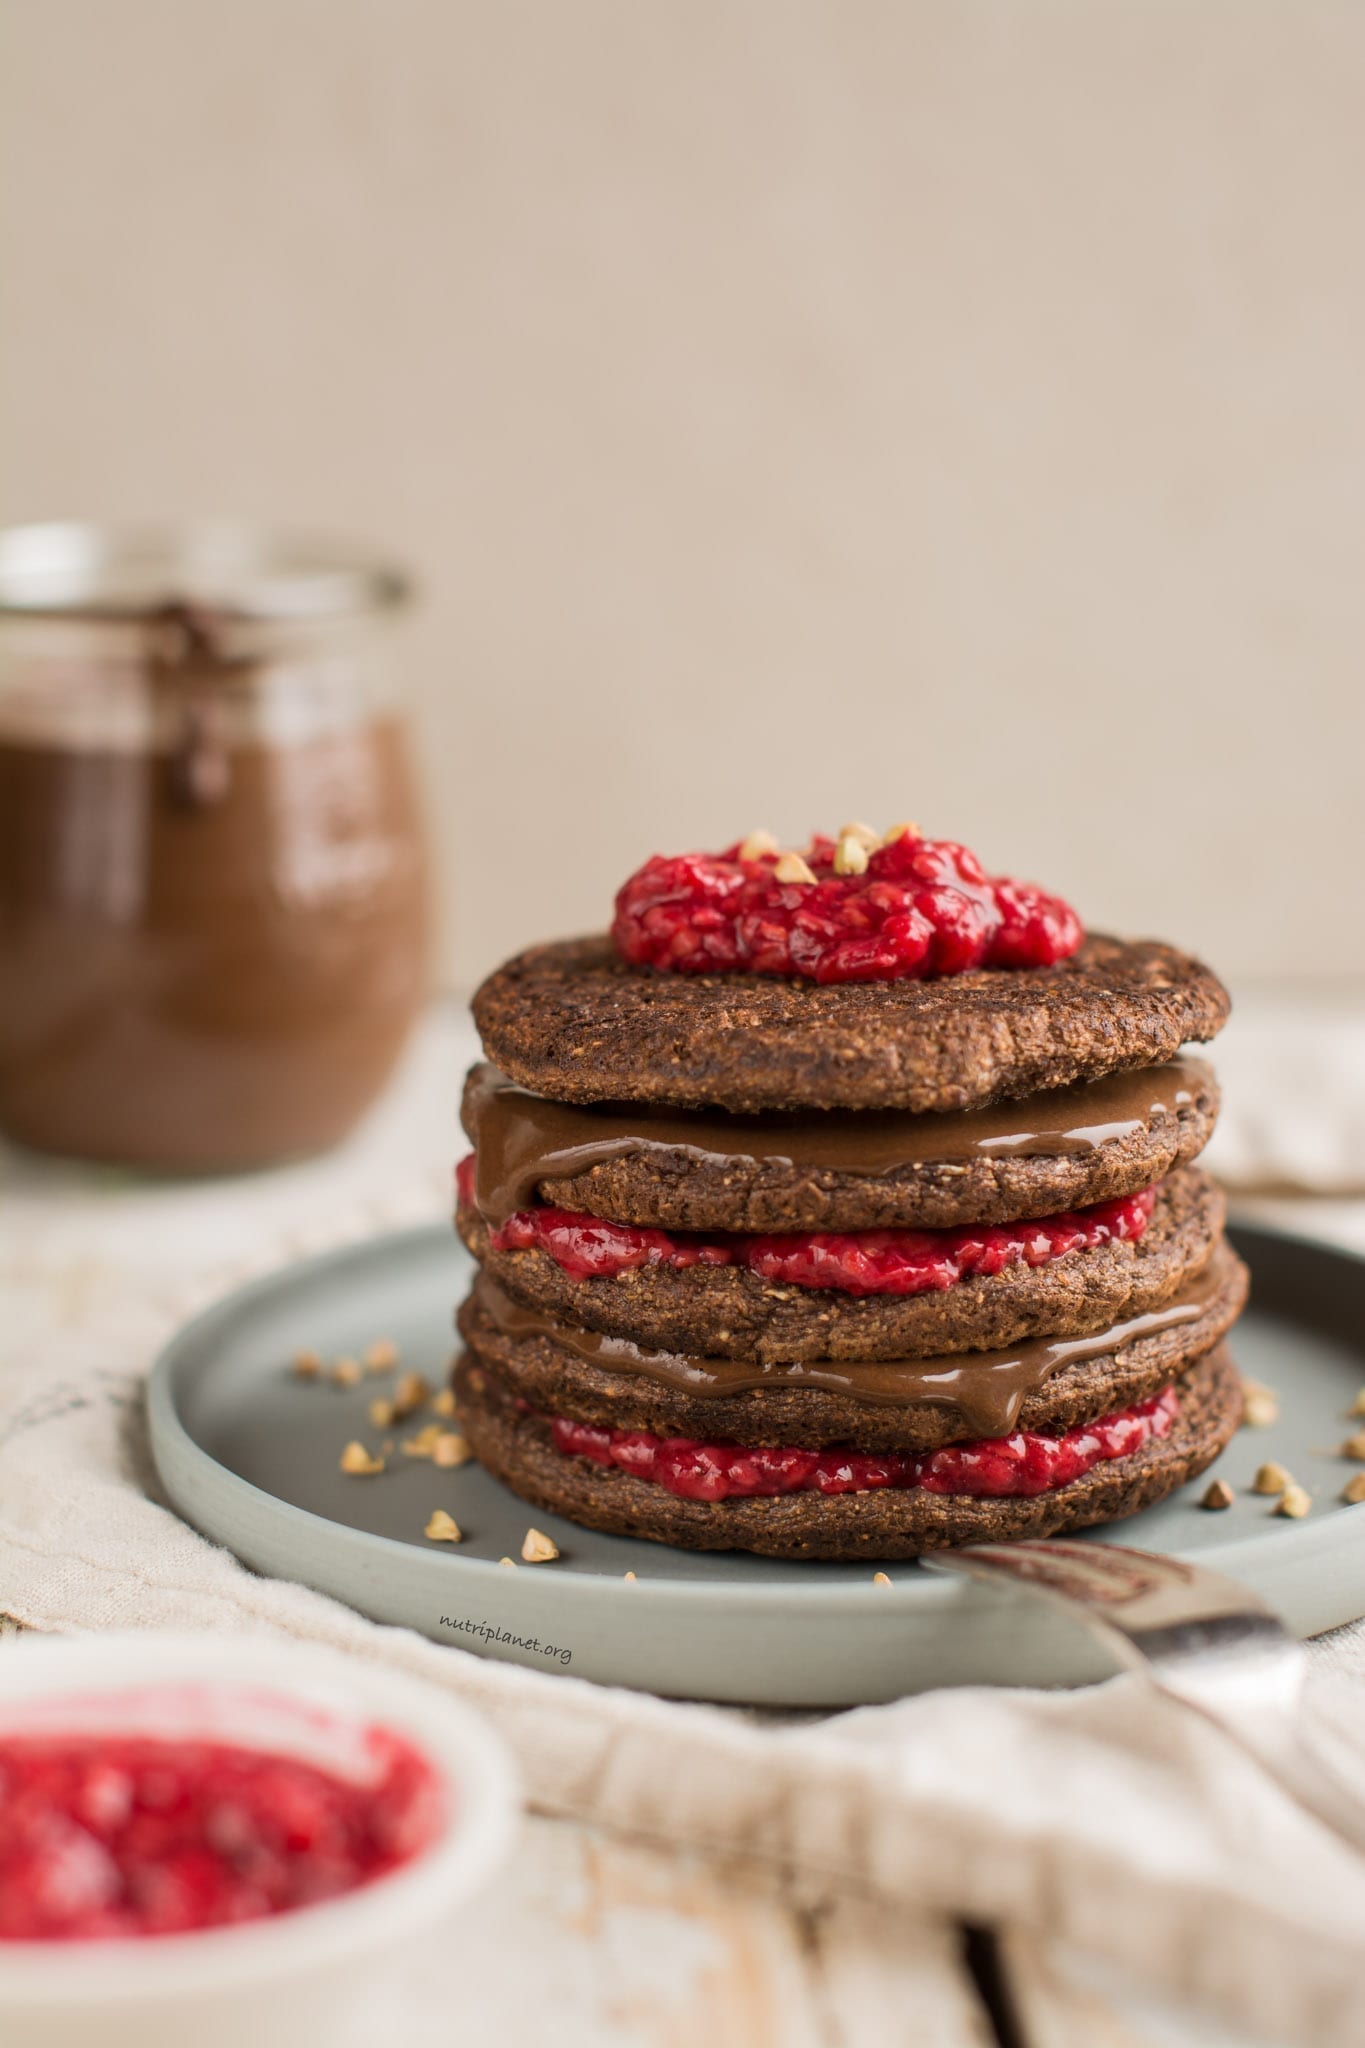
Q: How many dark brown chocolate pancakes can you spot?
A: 5